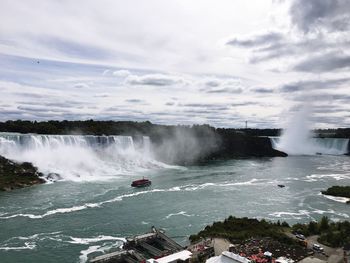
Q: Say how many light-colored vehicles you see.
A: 2